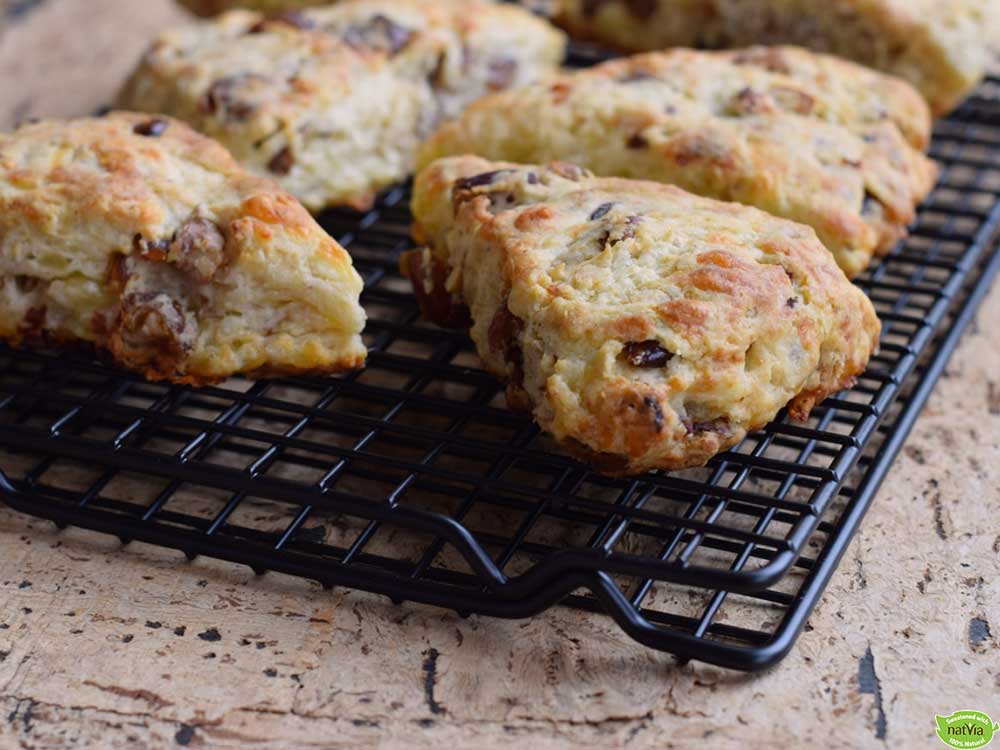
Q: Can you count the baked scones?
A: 6